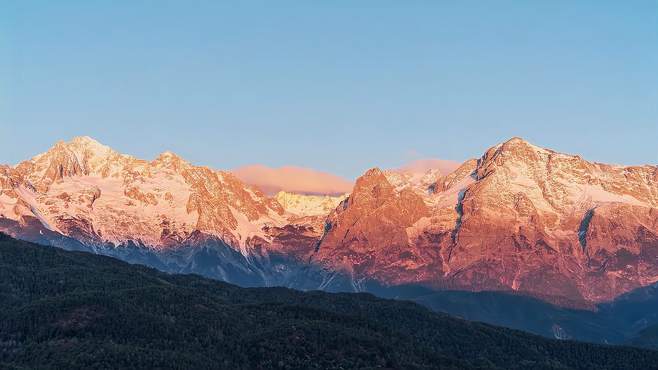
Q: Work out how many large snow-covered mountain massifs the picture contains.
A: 2